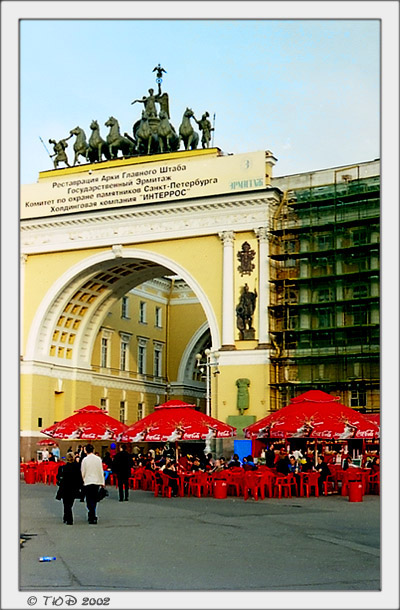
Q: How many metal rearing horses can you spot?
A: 6